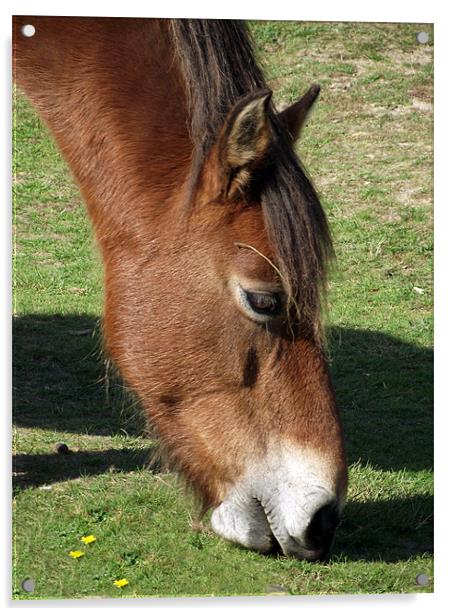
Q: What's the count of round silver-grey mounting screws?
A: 4